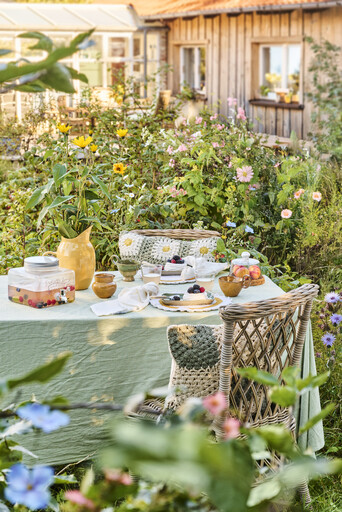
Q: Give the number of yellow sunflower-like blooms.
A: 5